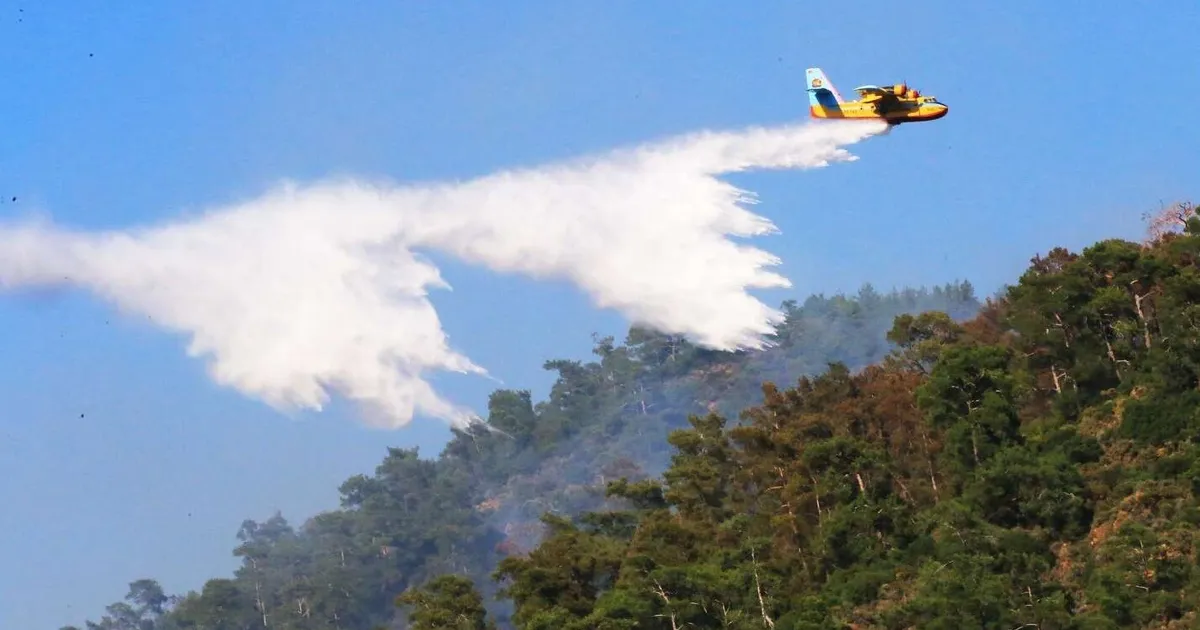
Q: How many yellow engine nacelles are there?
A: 2